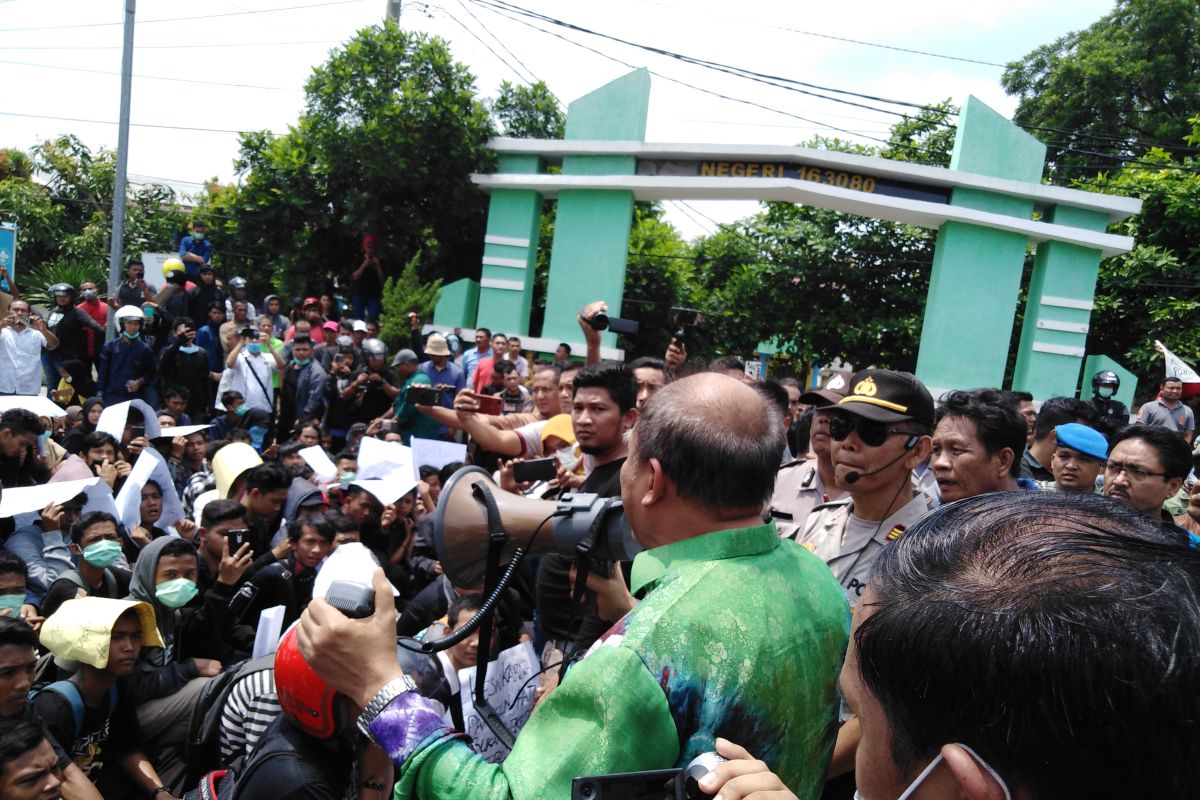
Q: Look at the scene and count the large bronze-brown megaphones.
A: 1